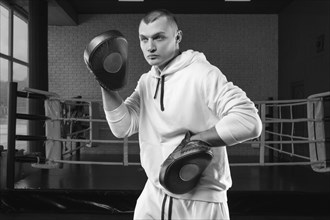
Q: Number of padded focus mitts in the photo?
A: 2